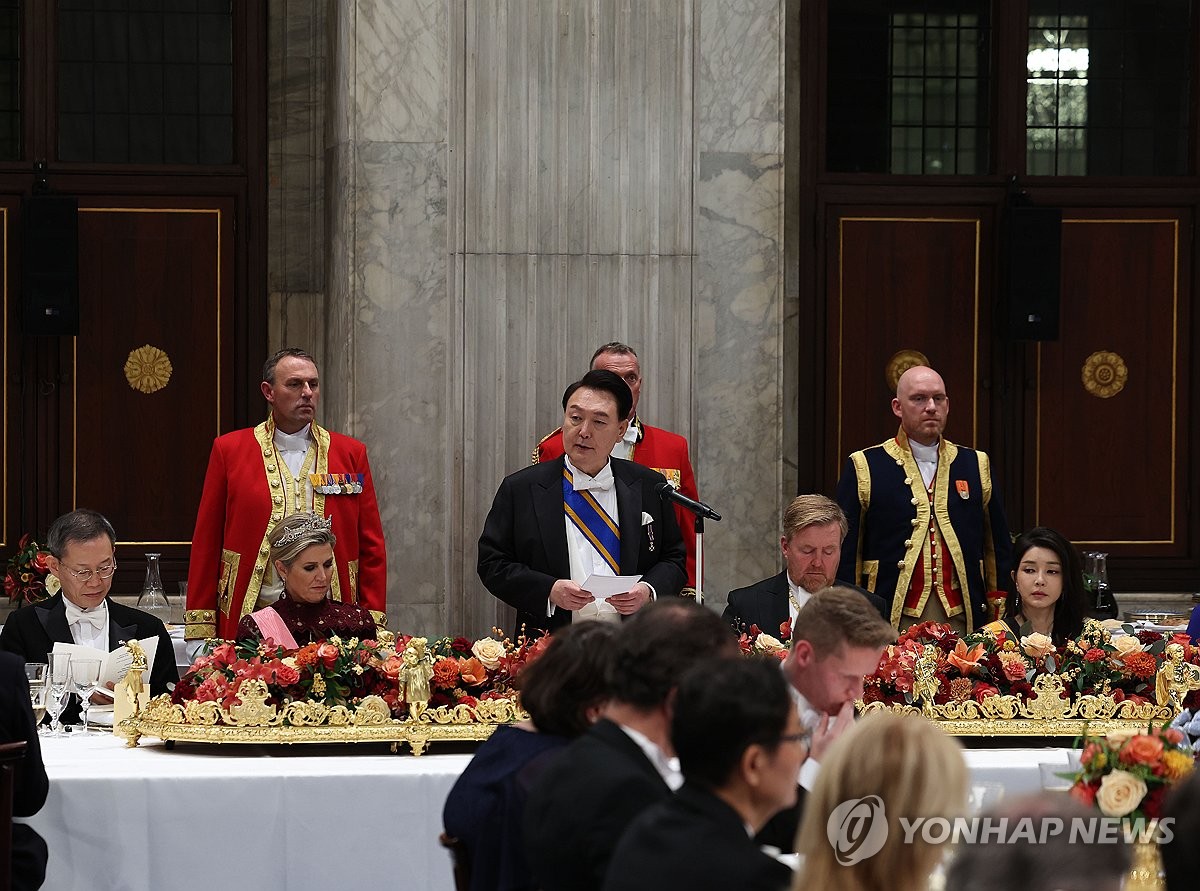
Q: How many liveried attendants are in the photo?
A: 3